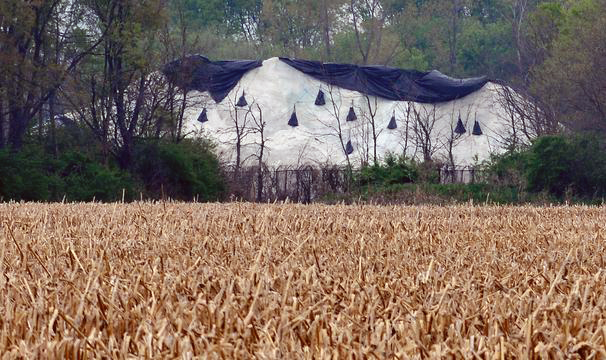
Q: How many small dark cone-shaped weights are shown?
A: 9